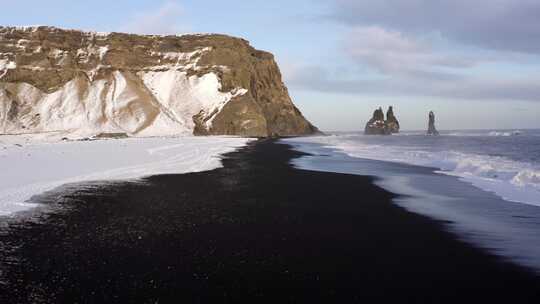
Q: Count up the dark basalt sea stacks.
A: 3